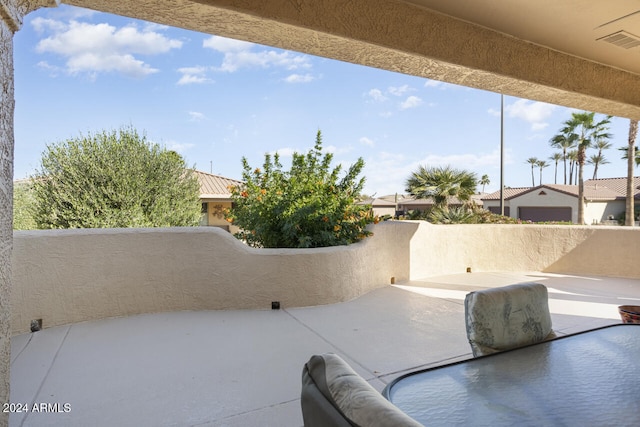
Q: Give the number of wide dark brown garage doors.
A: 1